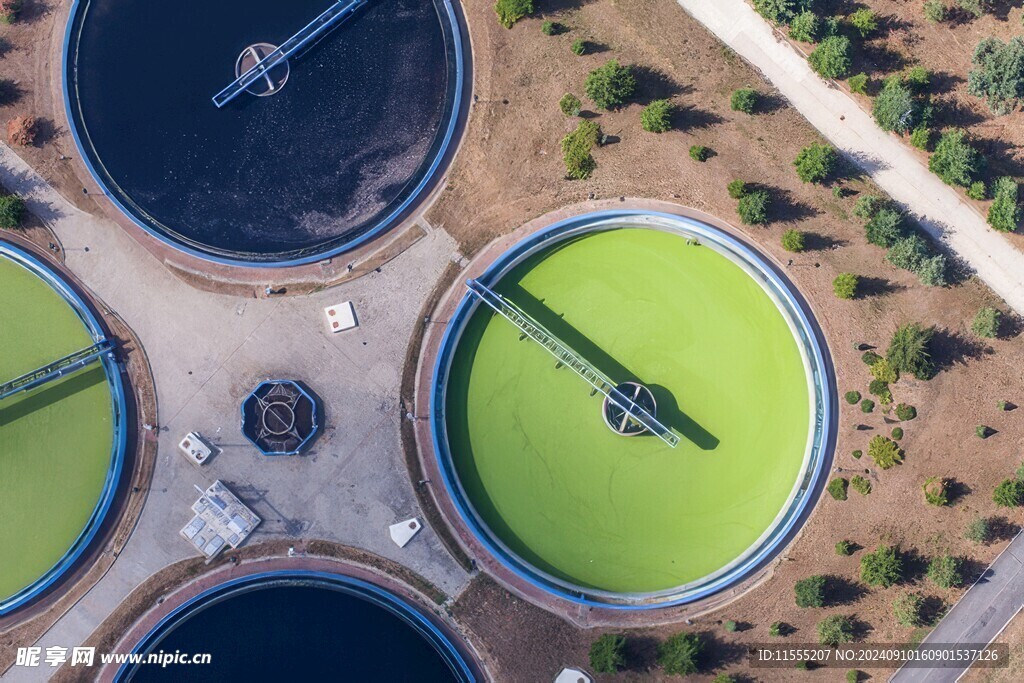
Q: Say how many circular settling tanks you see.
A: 4